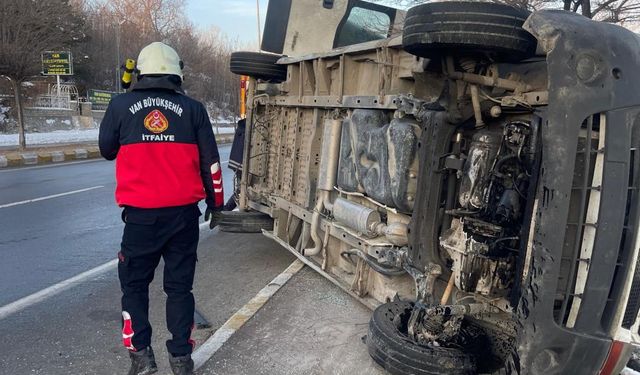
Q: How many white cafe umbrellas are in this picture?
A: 0